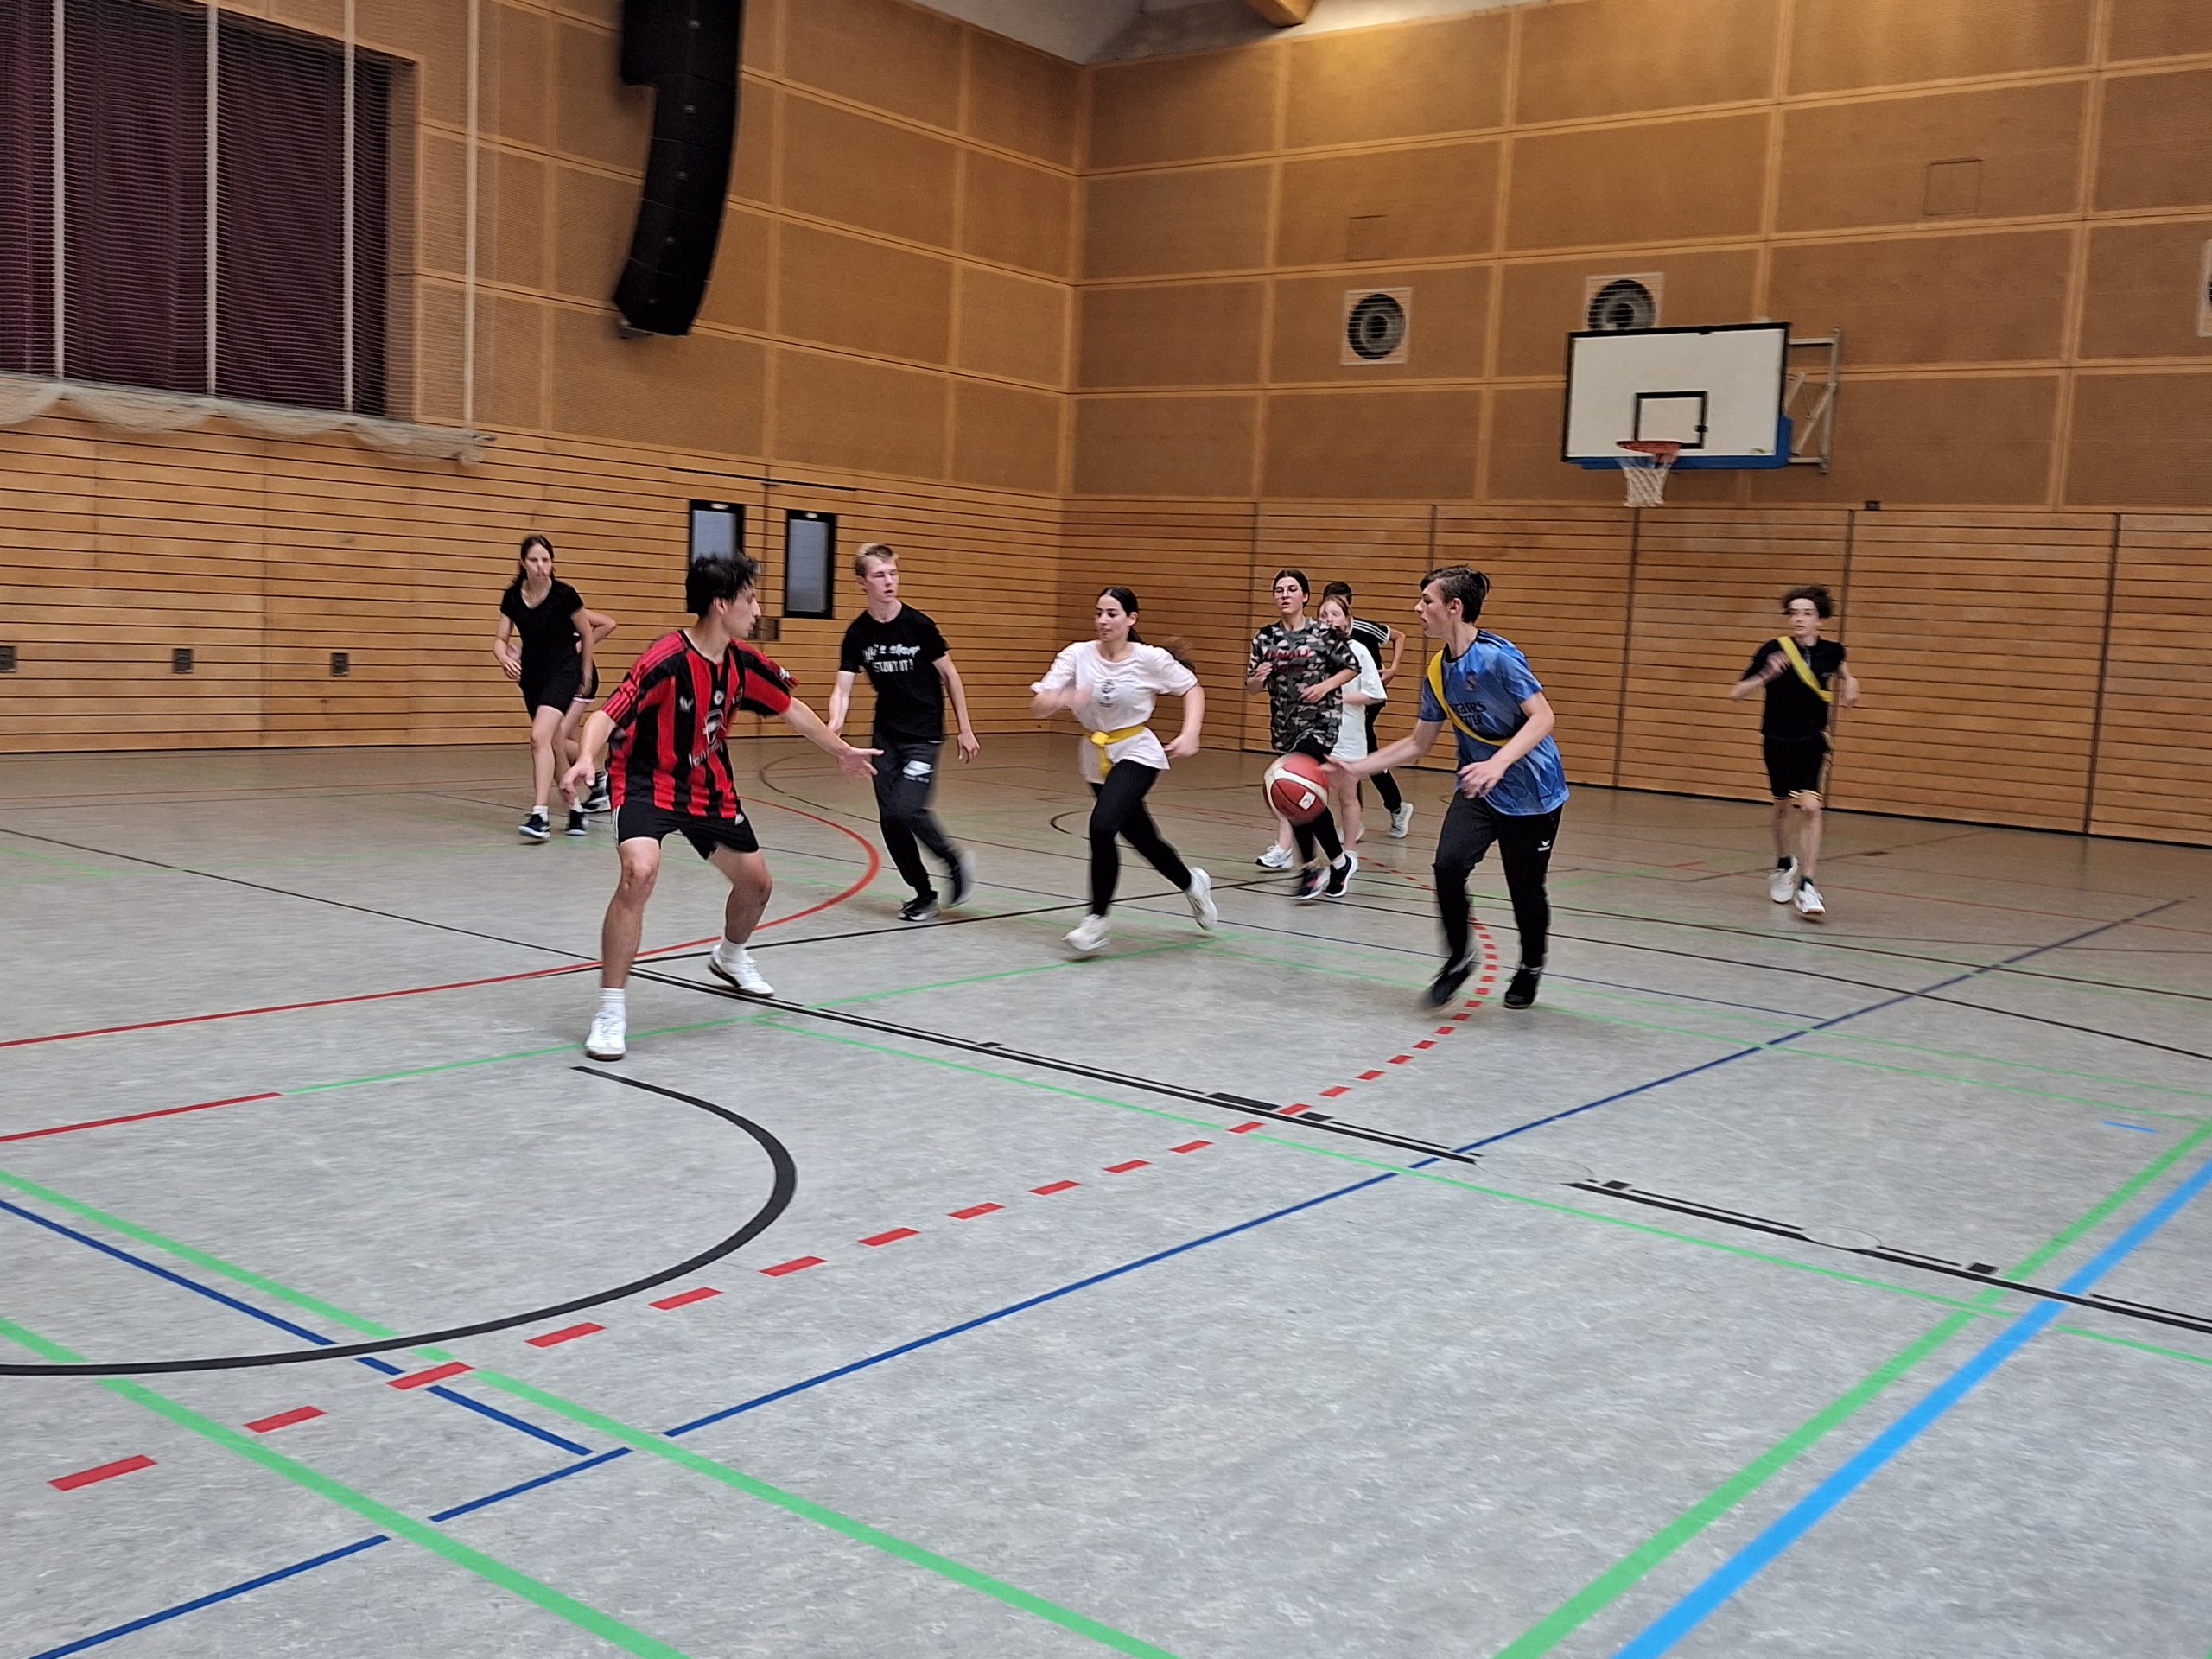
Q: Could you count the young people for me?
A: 10